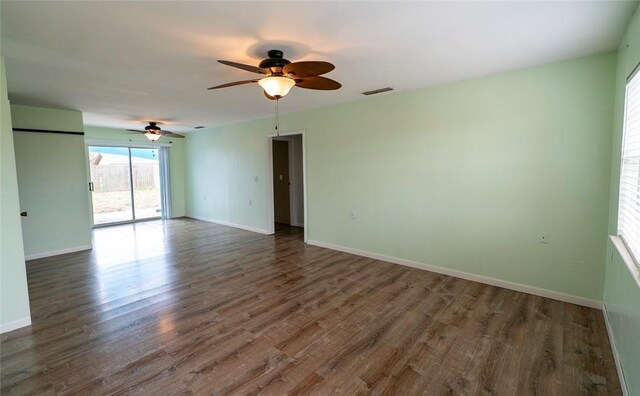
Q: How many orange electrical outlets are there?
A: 0